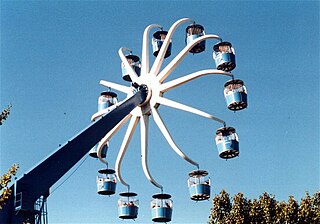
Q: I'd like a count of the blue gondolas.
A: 12